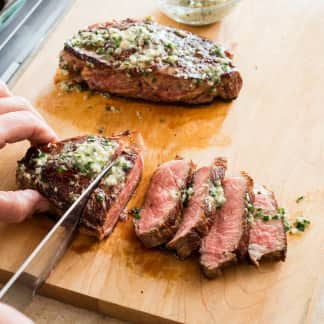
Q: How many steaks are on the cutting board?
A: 2